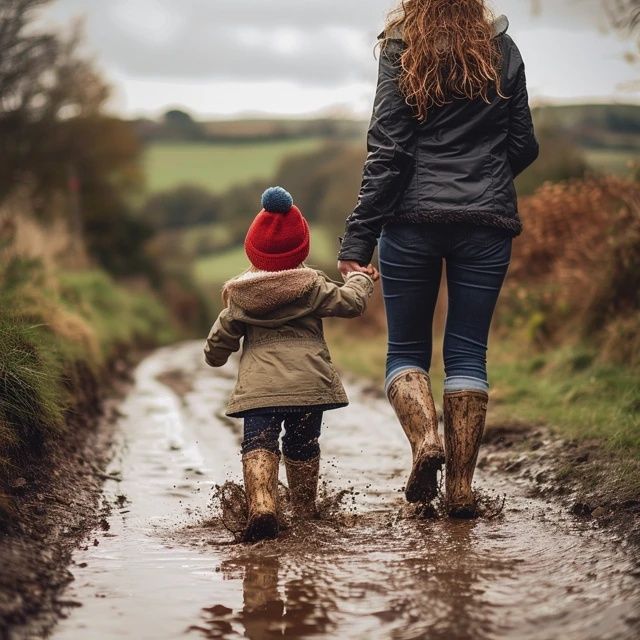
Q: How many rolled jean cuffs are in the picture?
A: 2